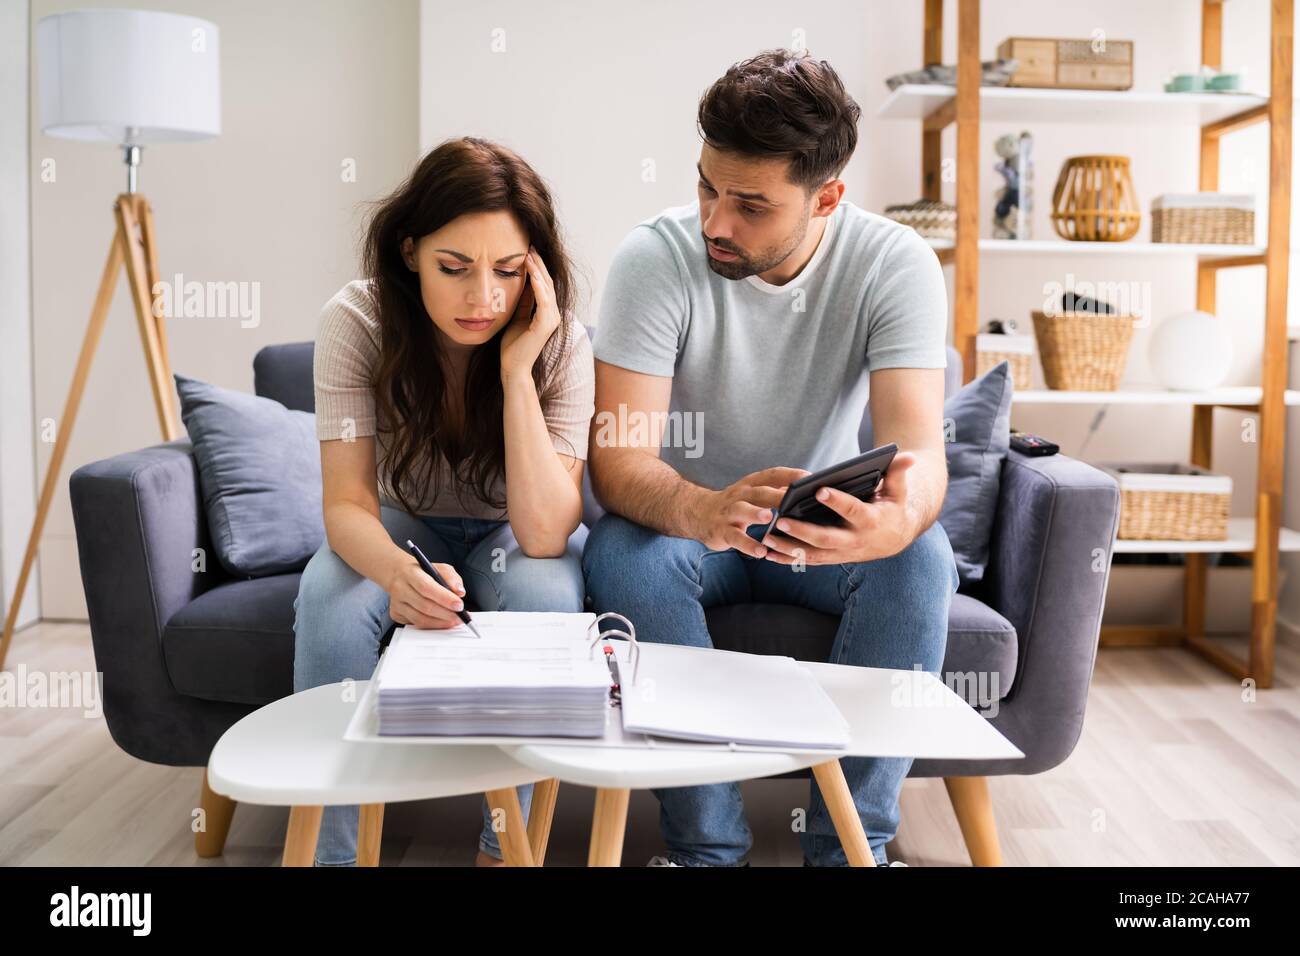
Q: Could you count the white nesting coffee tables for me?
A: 2